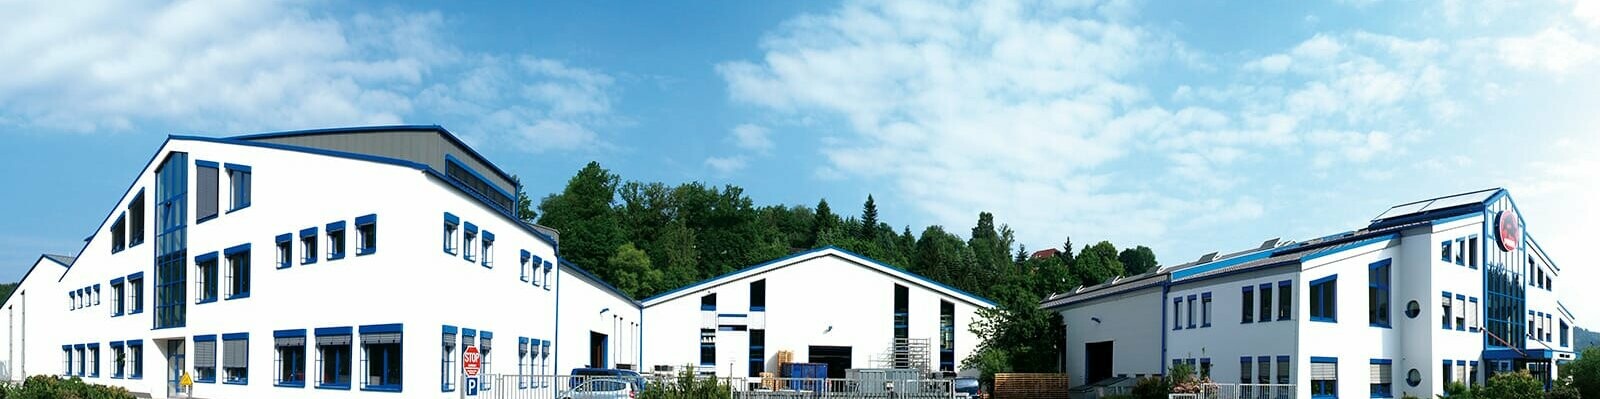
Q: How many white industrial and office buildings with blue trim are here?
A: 3